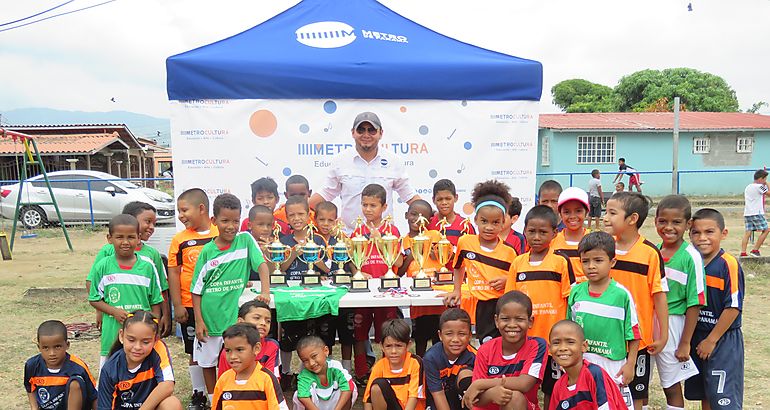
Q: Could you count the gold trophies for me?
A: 4